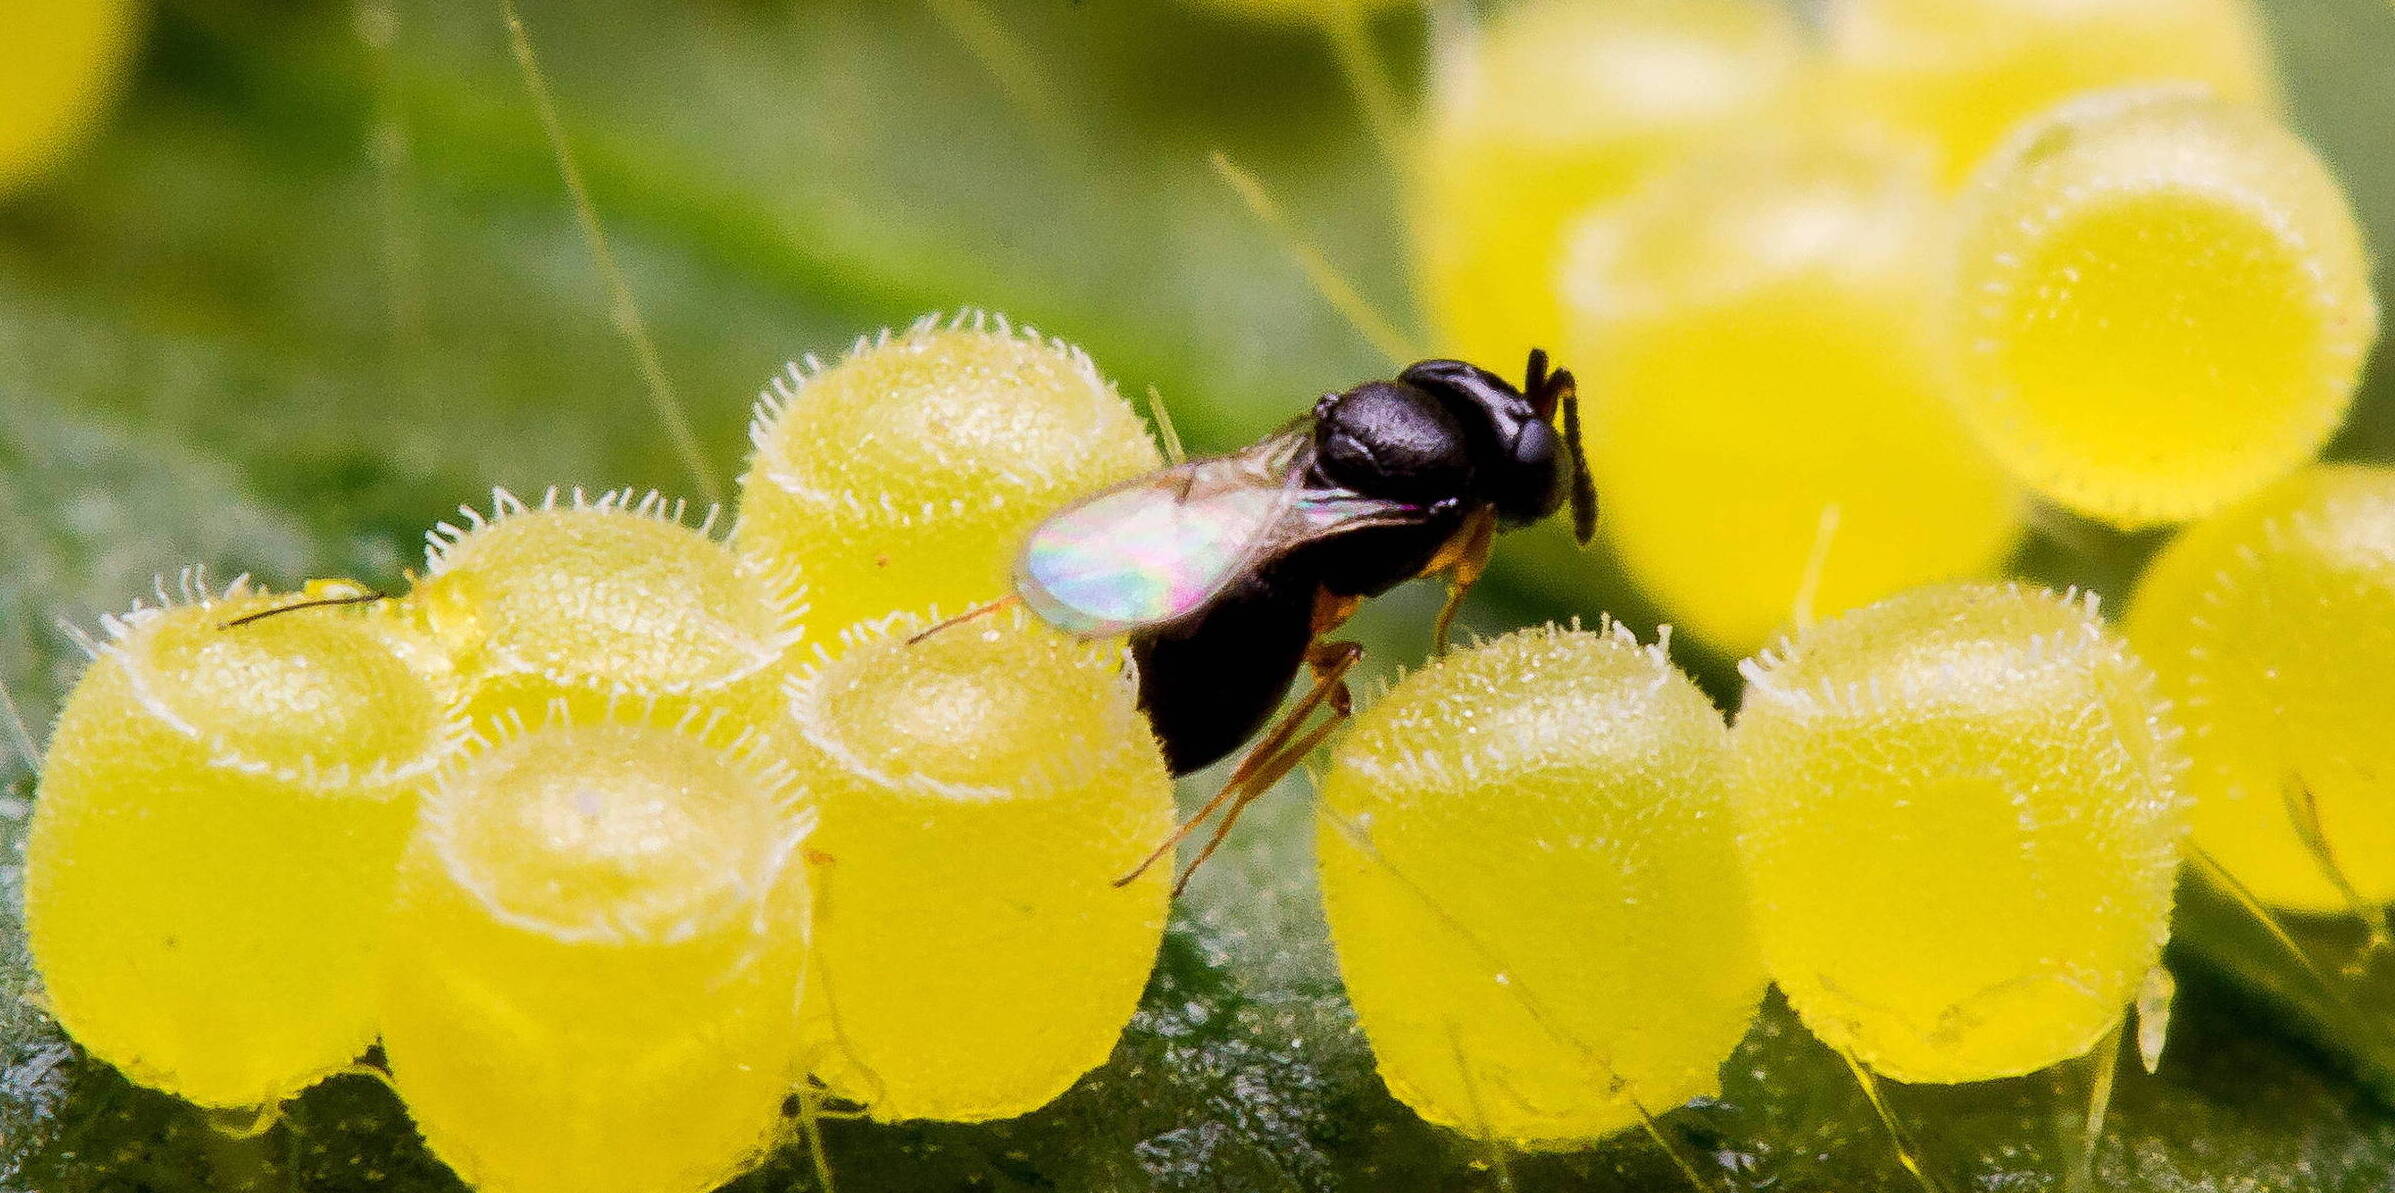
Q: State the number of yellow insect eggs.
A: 13